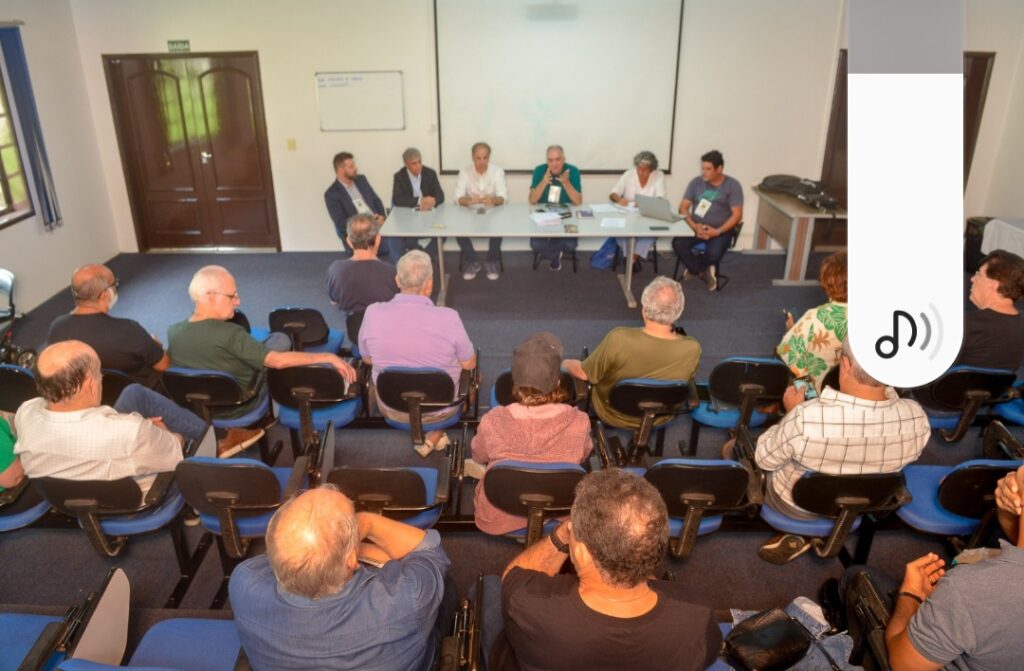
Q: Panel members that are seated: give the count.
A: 6